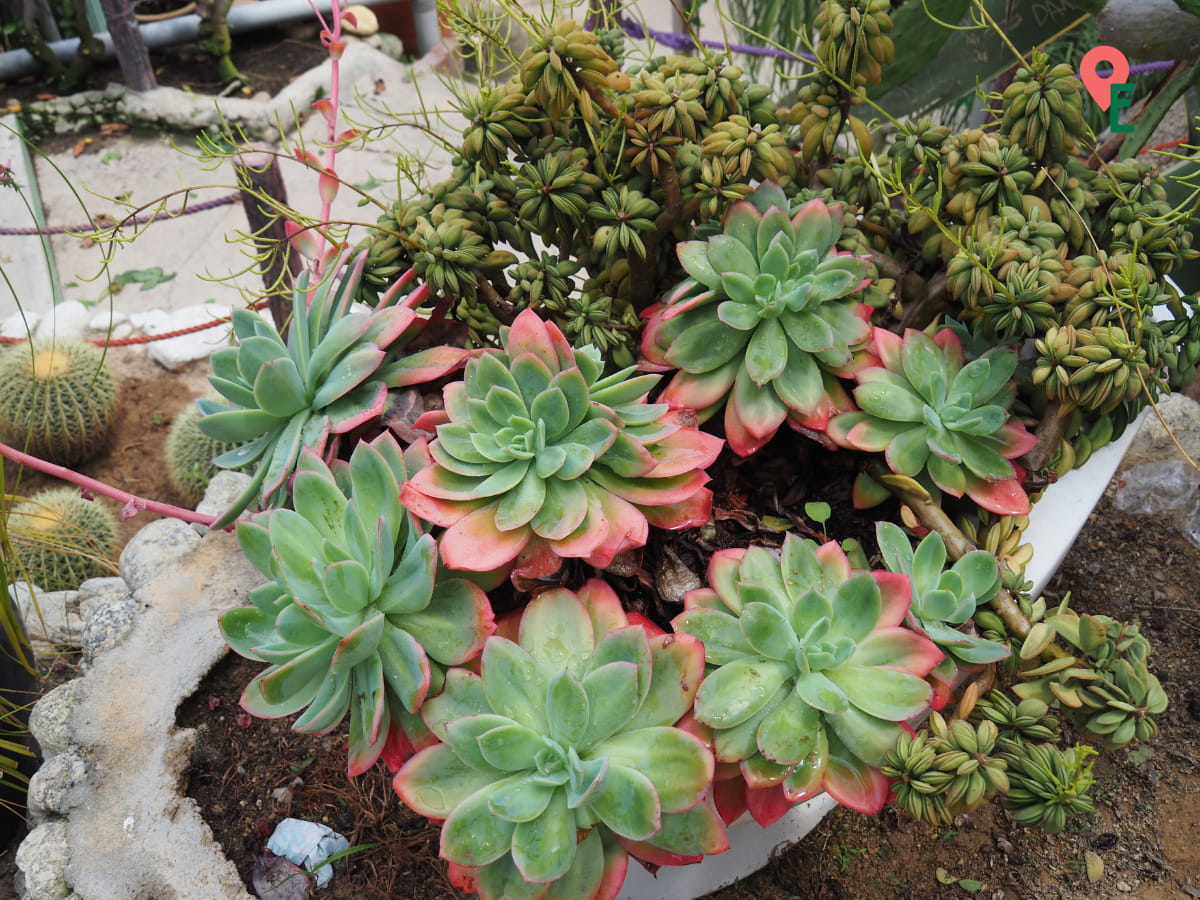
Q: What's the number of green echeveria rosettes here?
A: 8